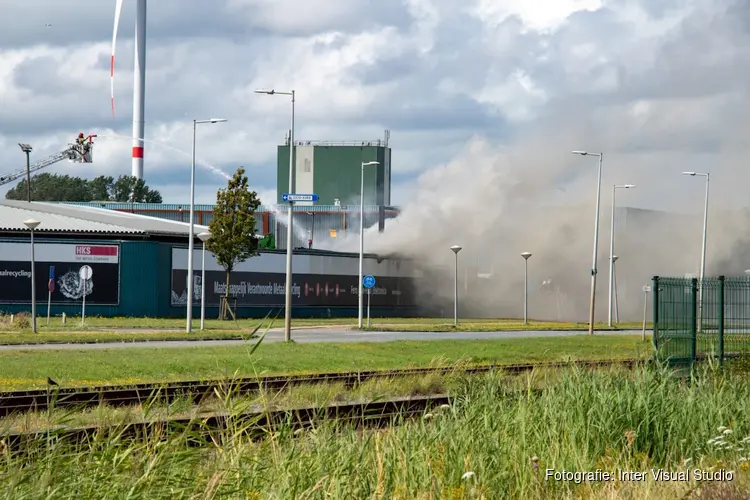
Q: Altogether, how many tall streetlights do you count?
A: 6